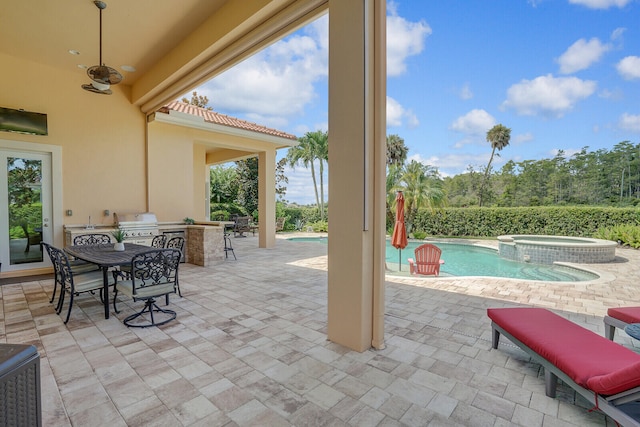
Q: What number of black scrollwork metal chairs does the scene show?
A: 6